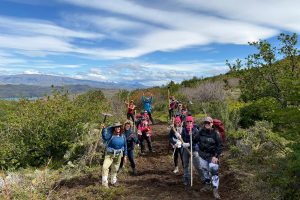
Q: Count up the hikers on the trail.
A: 12